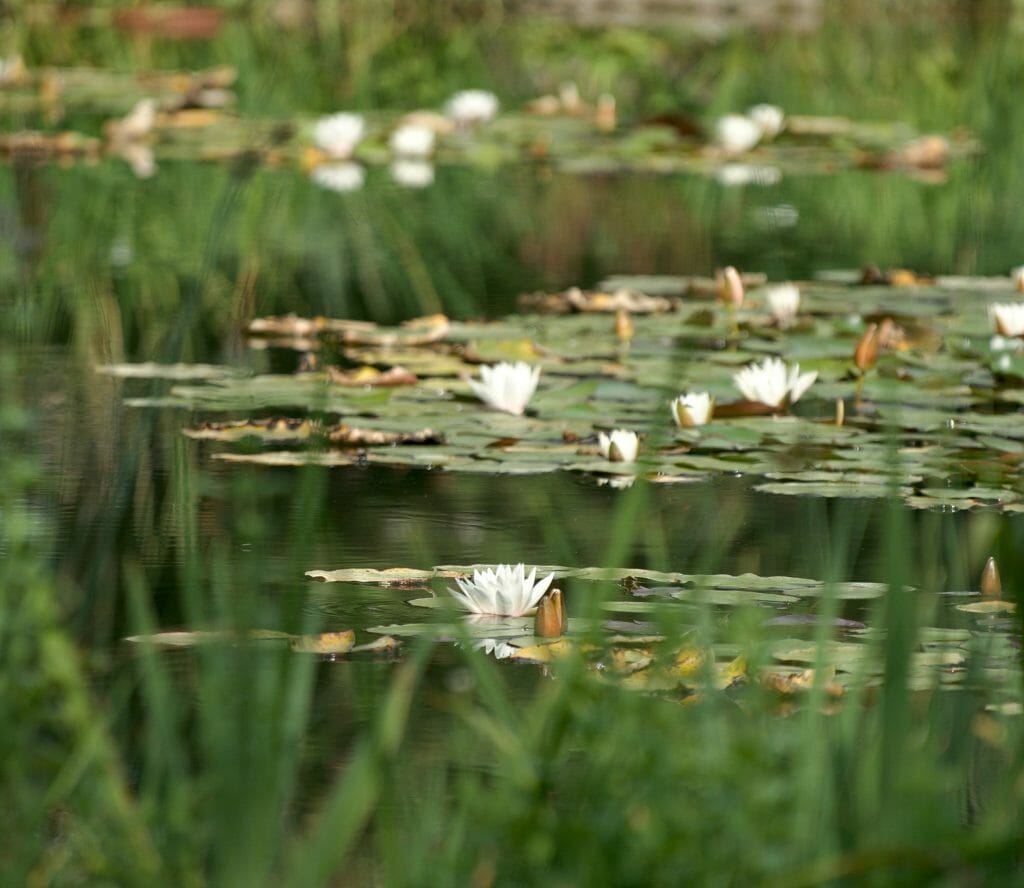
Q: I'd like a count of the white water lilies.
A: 12